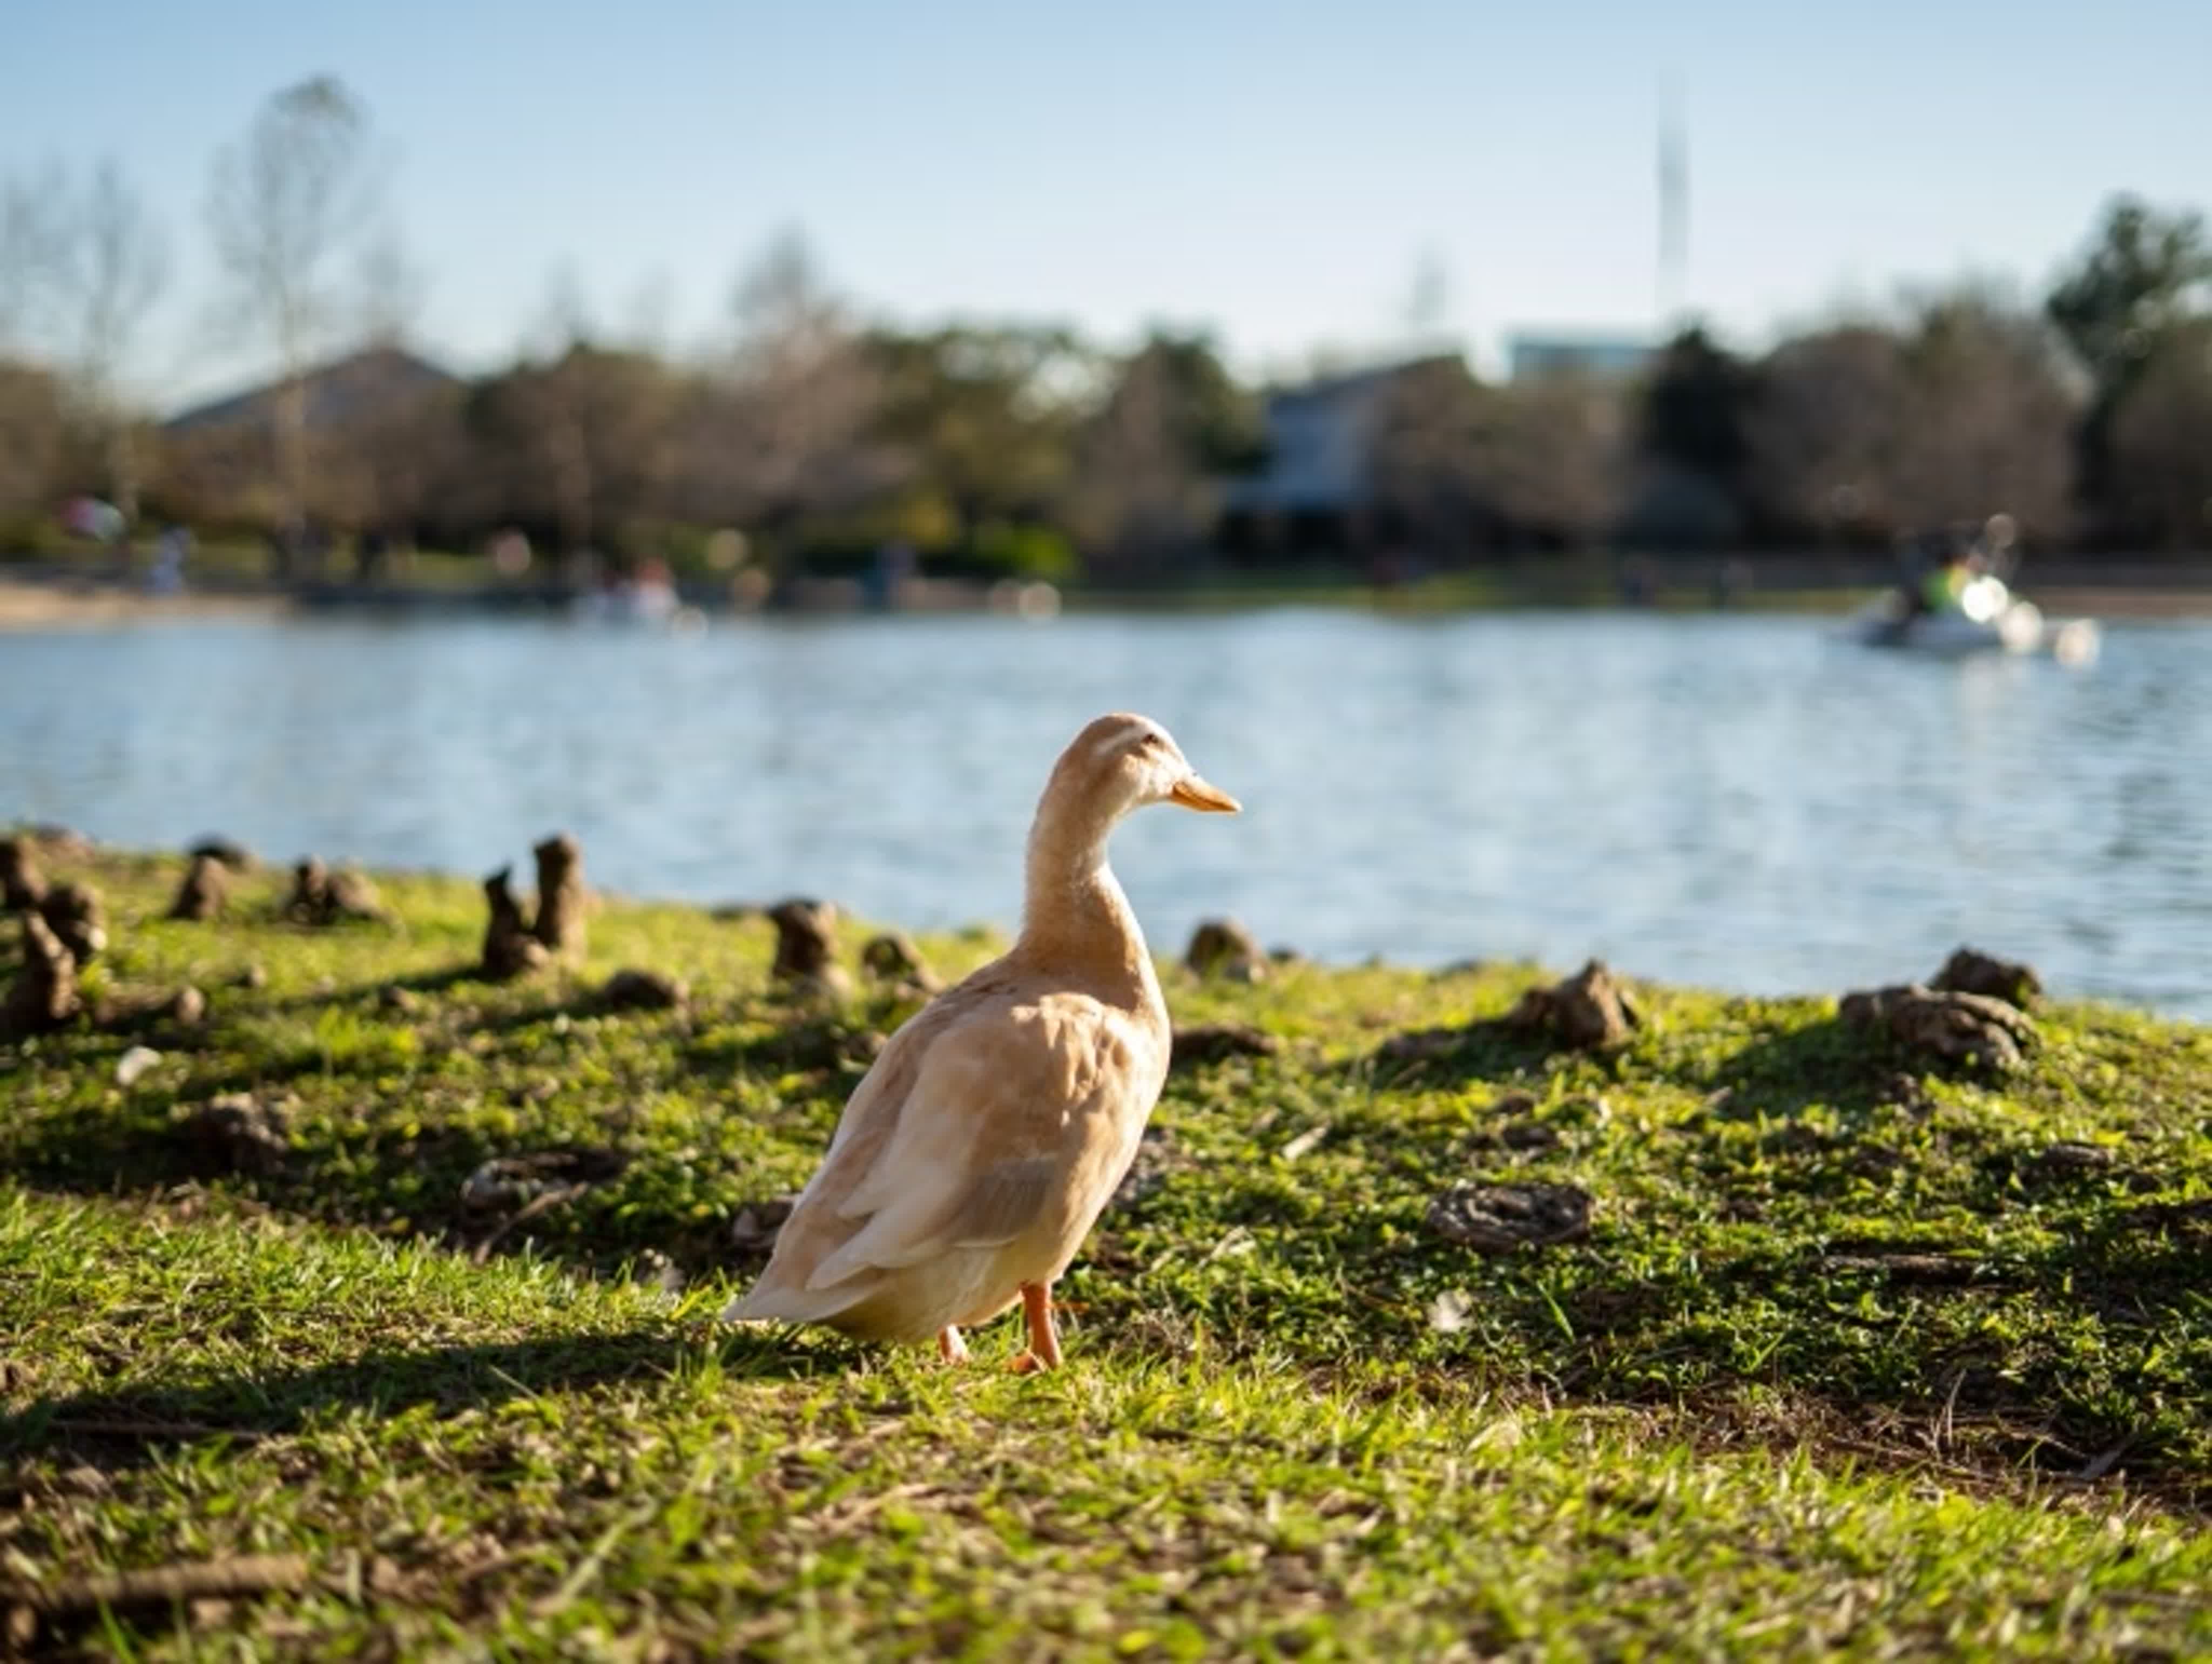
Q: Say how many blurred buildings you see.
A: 3